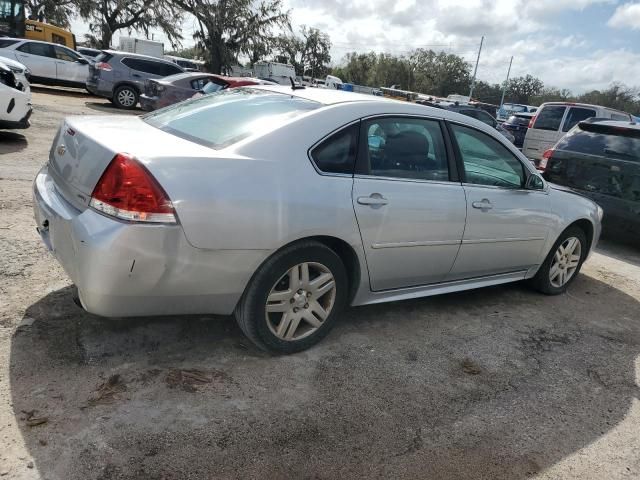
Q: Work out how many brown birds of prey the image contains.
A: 0